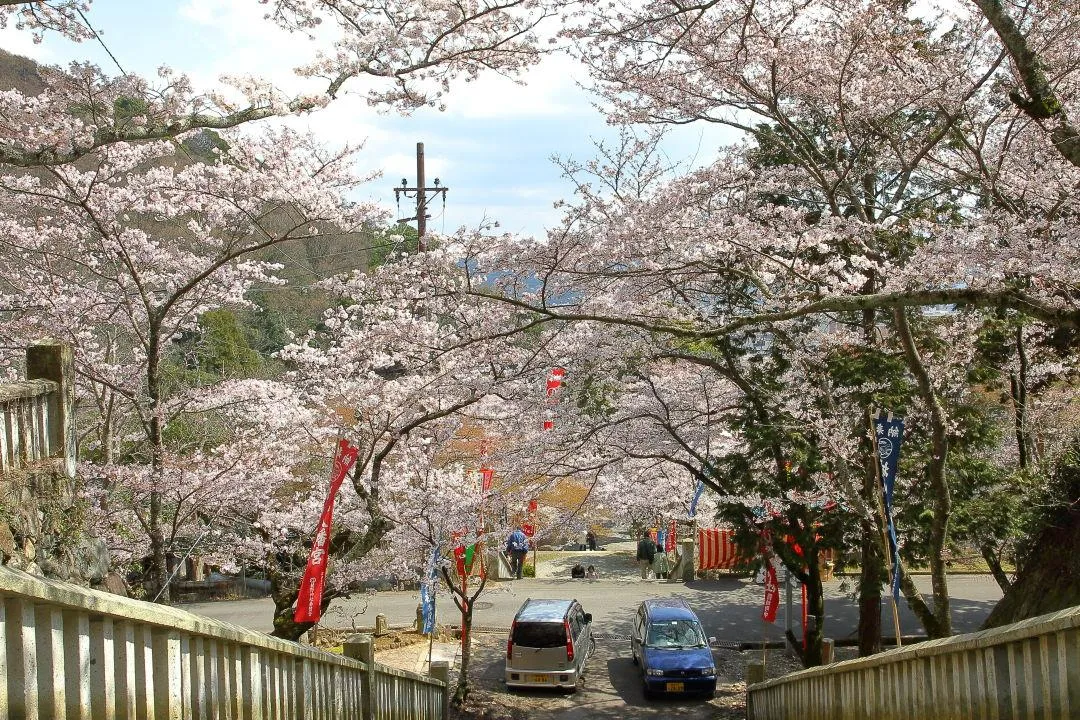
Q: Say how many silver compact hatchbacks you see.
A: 1